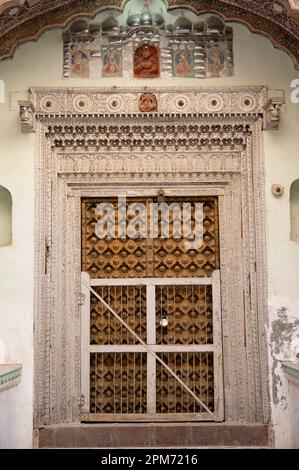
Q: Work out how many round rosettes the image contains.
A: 6